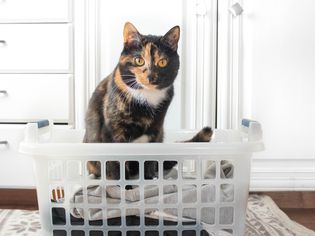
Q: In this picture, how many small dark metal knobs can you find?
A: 3